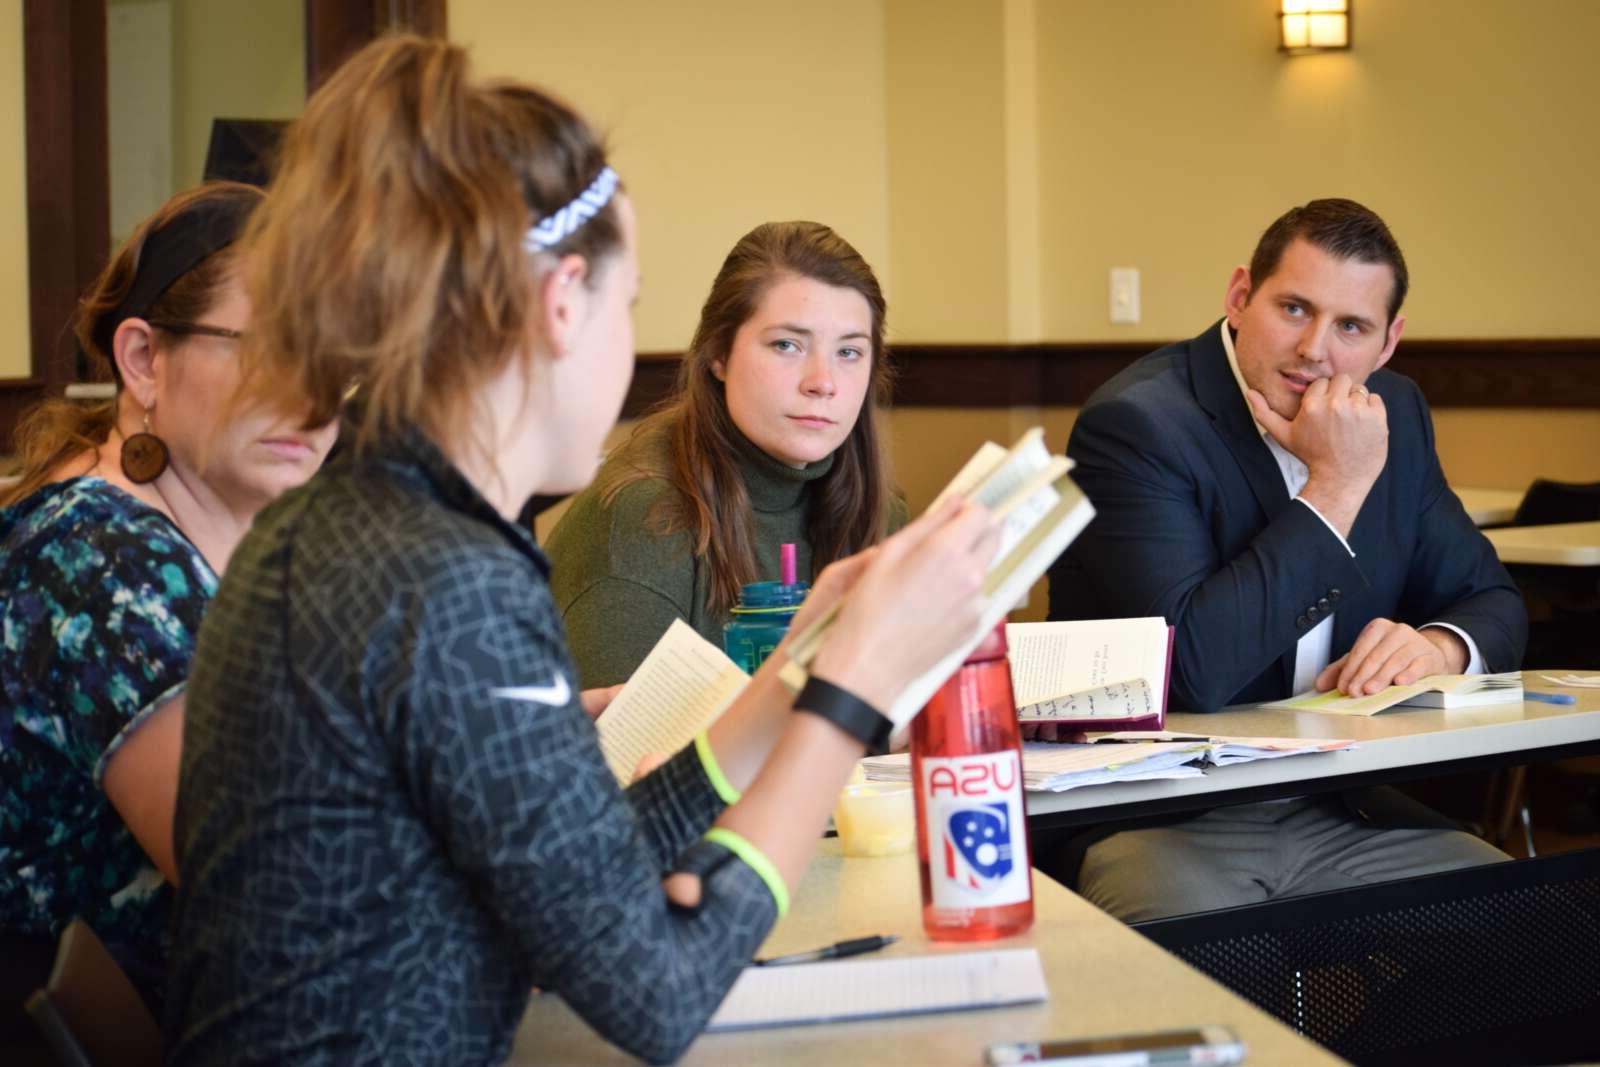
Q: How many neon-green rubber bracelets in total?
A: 2